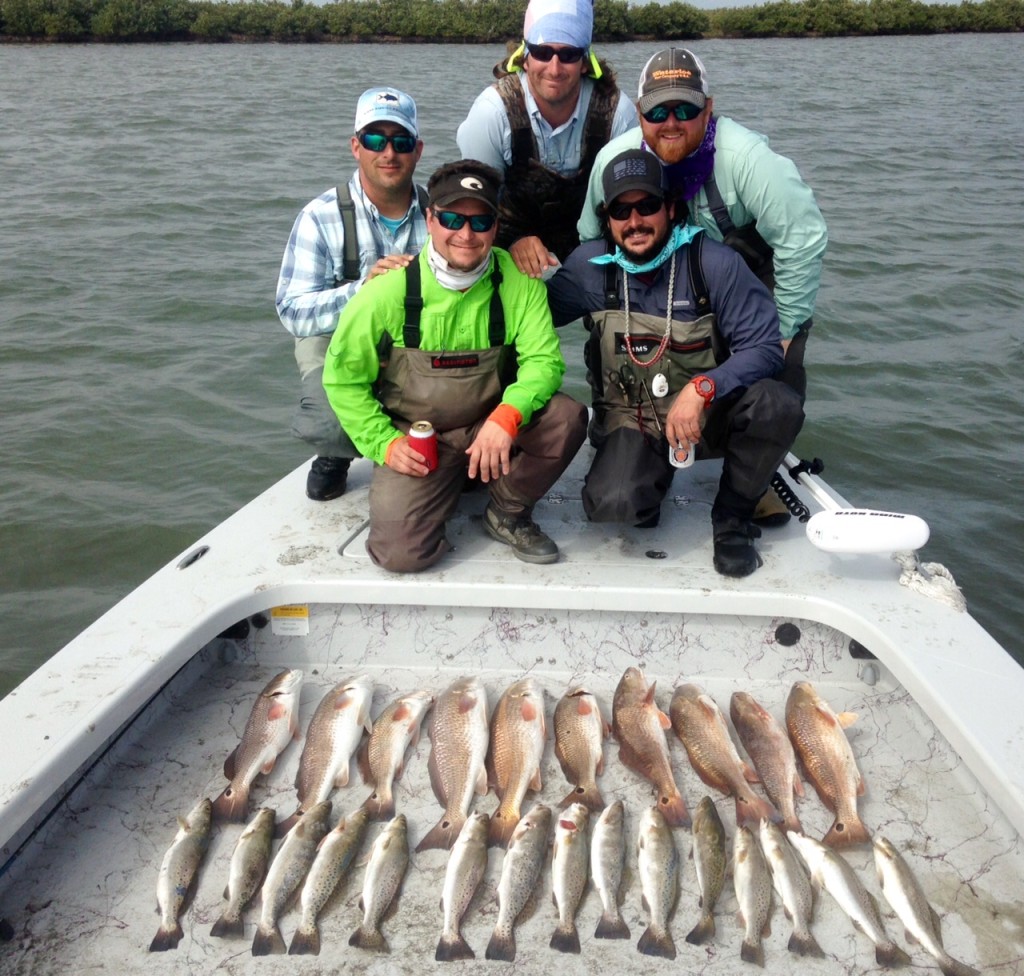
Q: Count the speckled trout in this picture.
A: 15